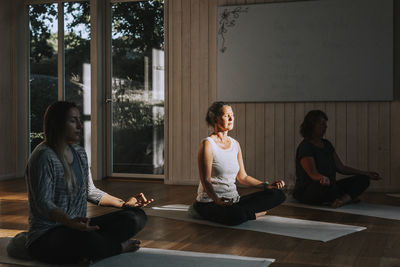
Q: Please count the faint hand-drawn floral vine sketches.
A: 1